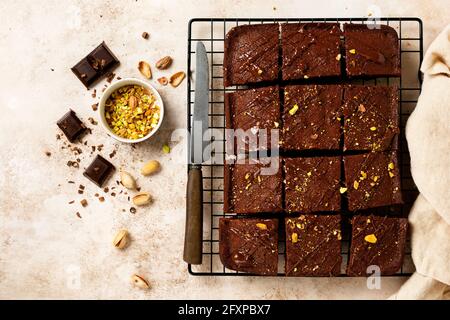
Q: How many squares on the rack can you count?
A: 12